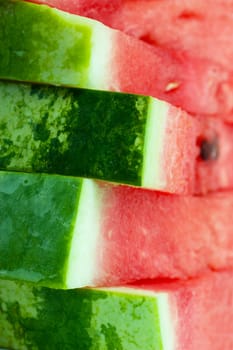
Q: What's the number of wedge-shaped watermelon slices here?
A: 4